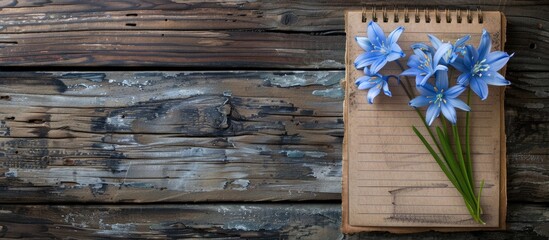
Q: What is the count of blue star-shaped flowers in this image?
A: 6